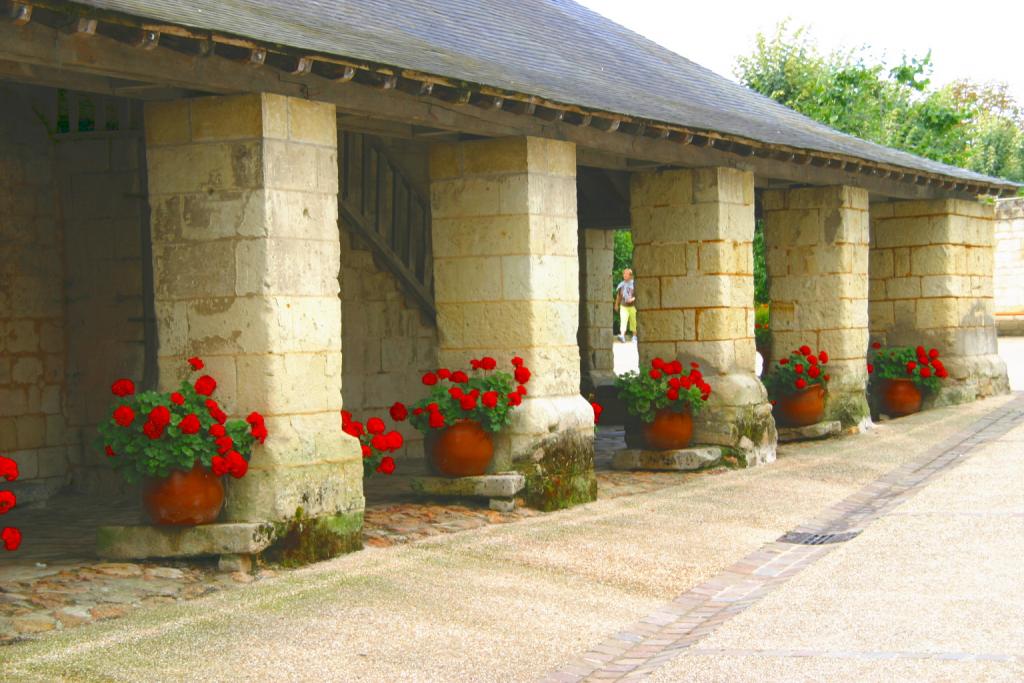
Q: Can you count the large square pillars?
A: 5